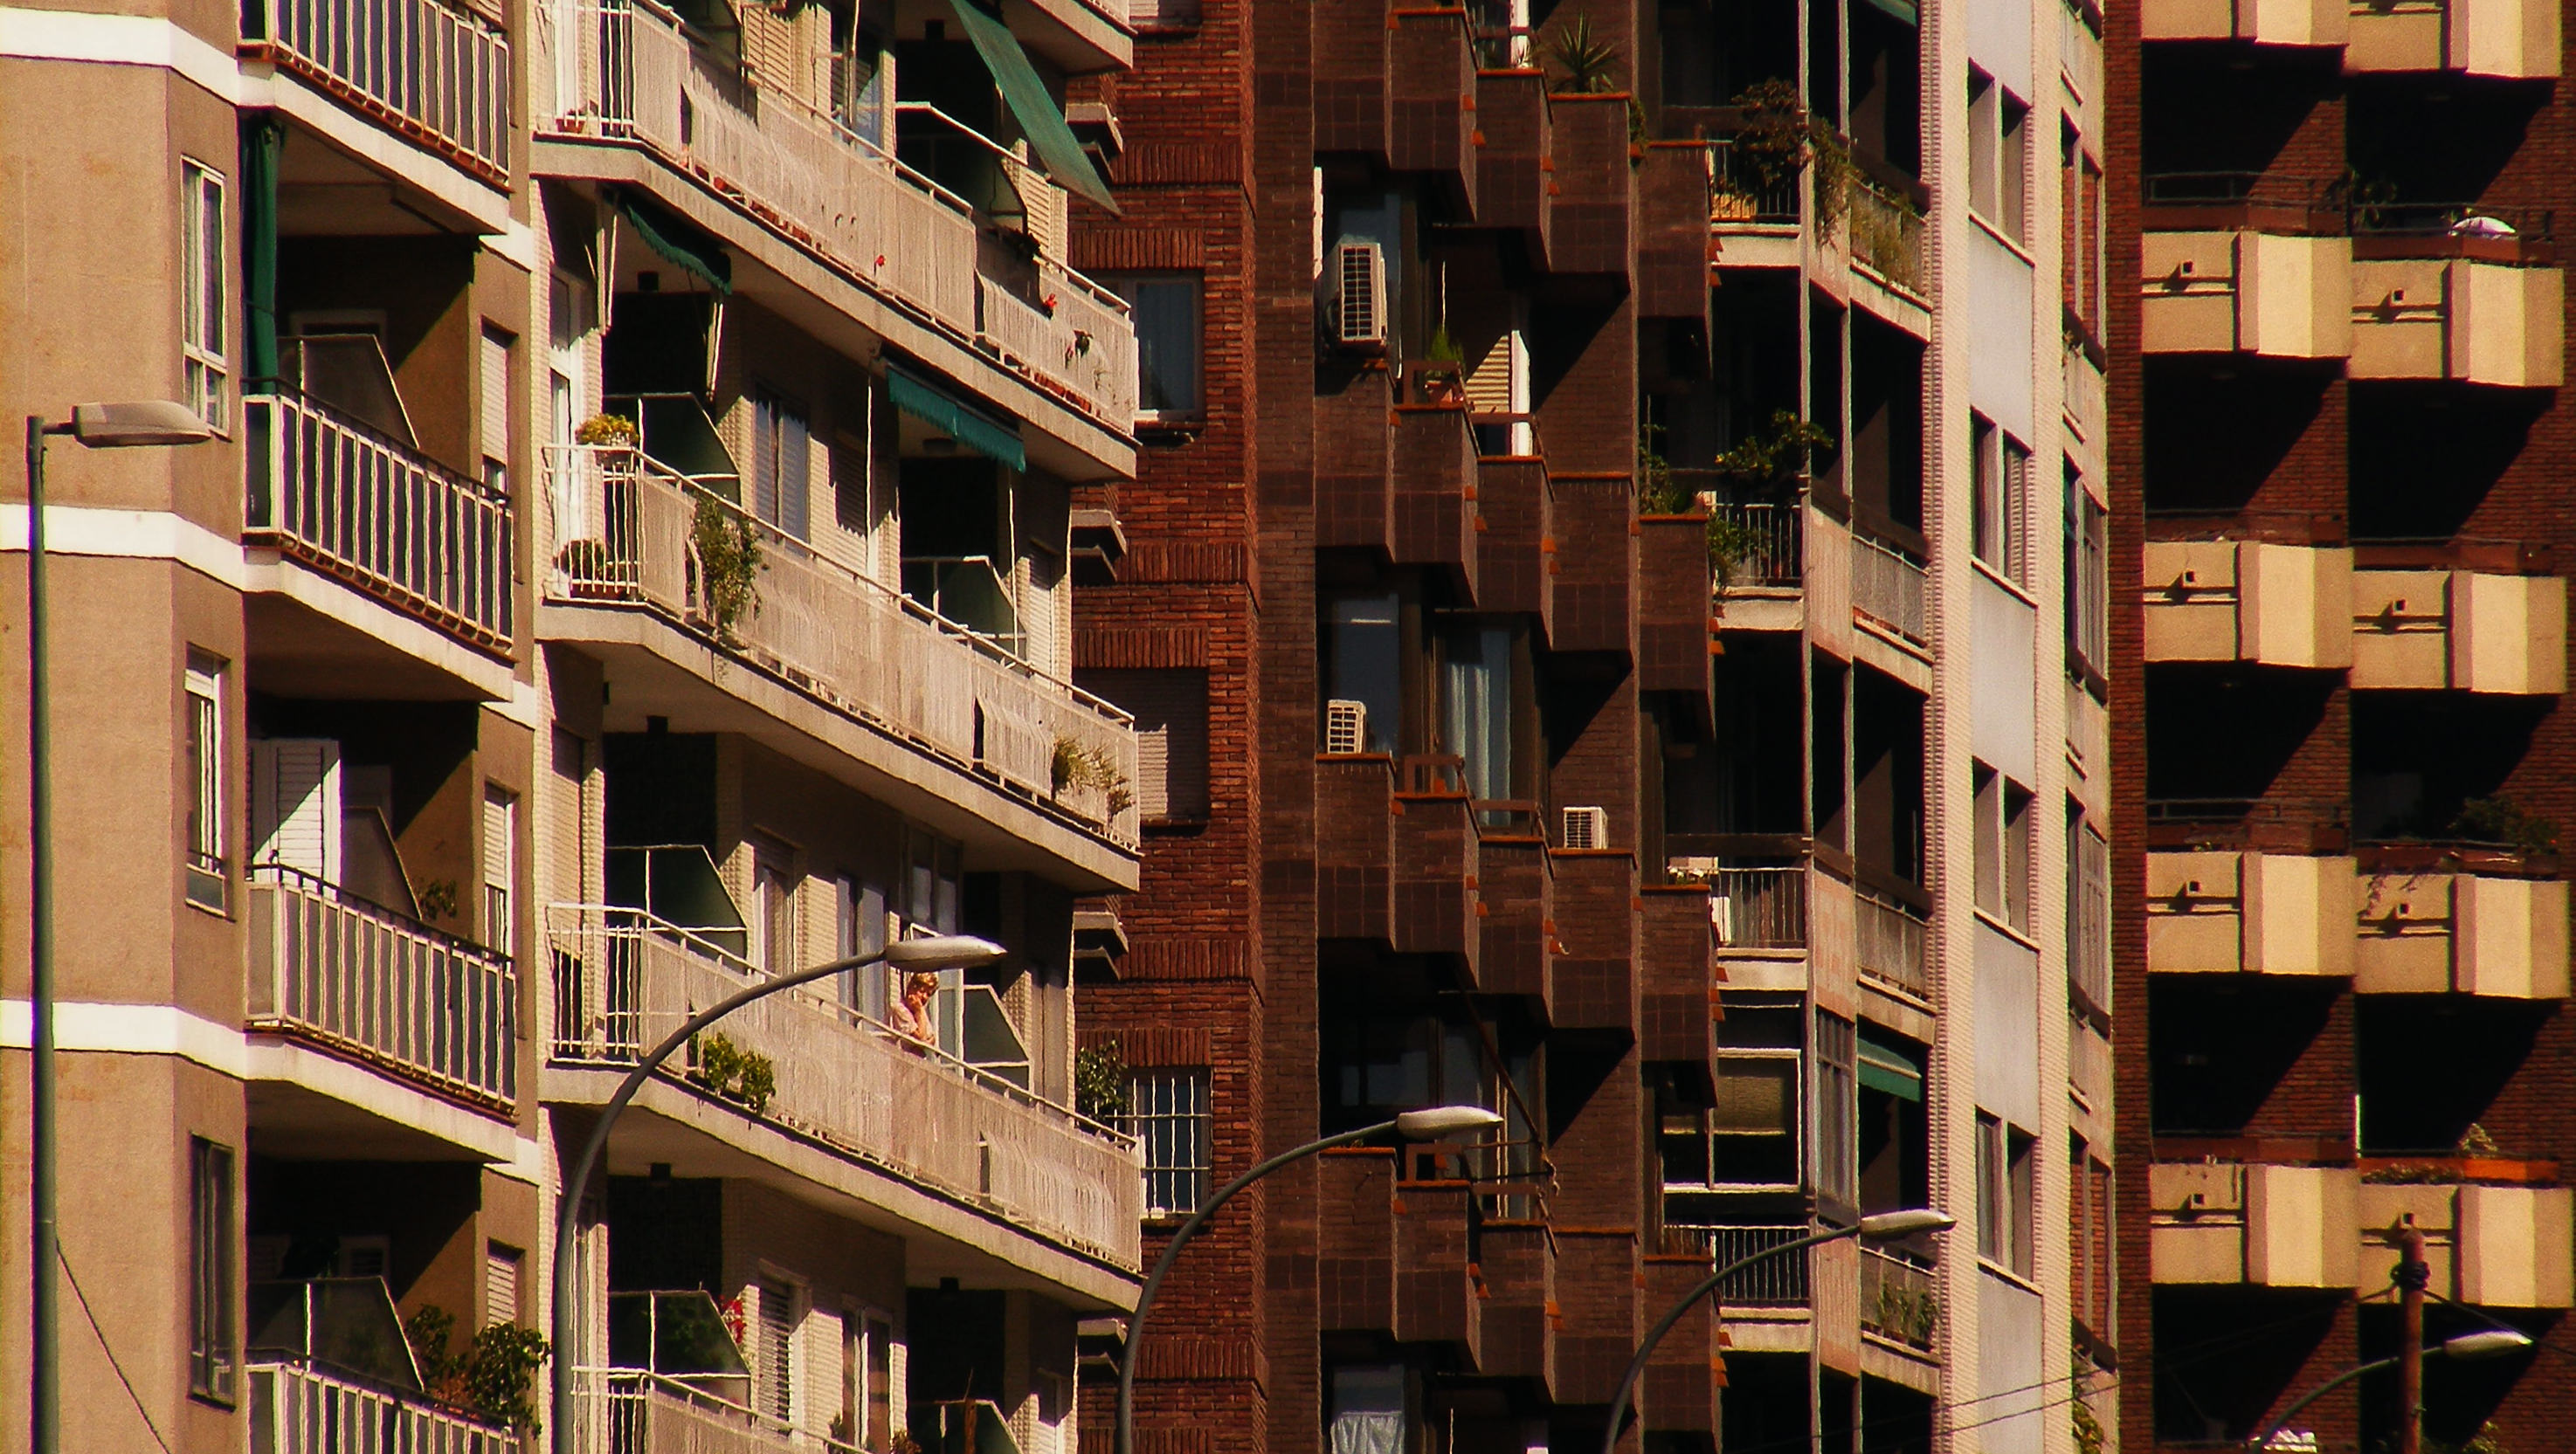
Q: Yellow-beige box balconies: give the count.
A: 10